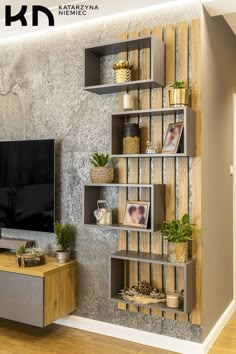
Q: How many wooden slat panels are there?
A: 7